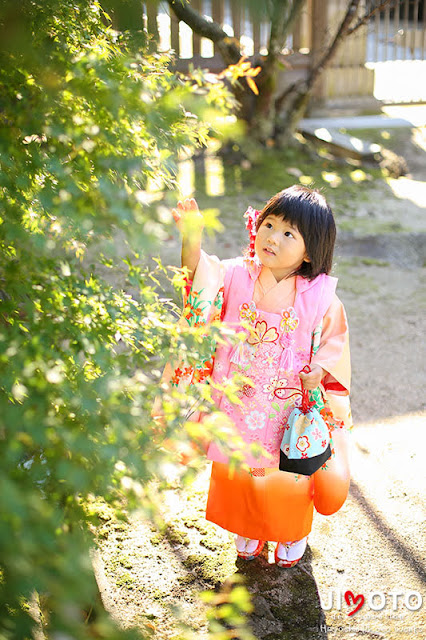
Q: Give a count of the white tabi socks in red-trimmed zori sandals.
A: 2